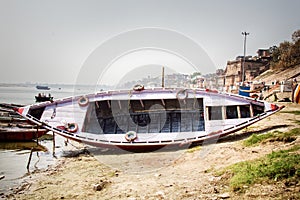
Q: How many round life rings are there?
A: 5